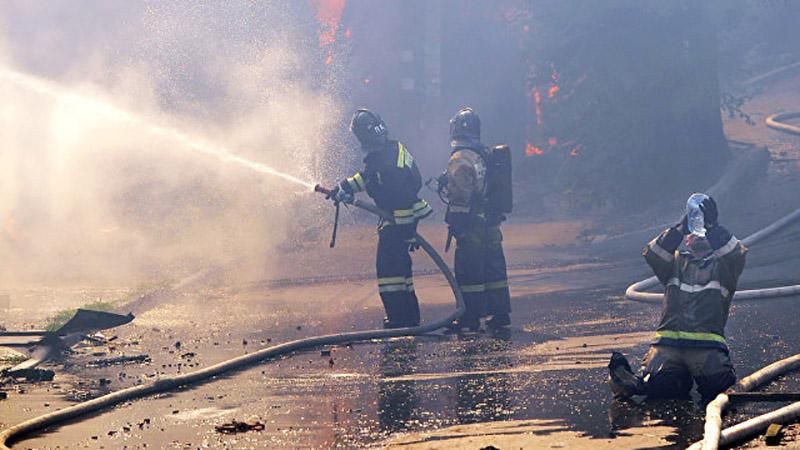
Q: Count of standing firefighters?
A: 2